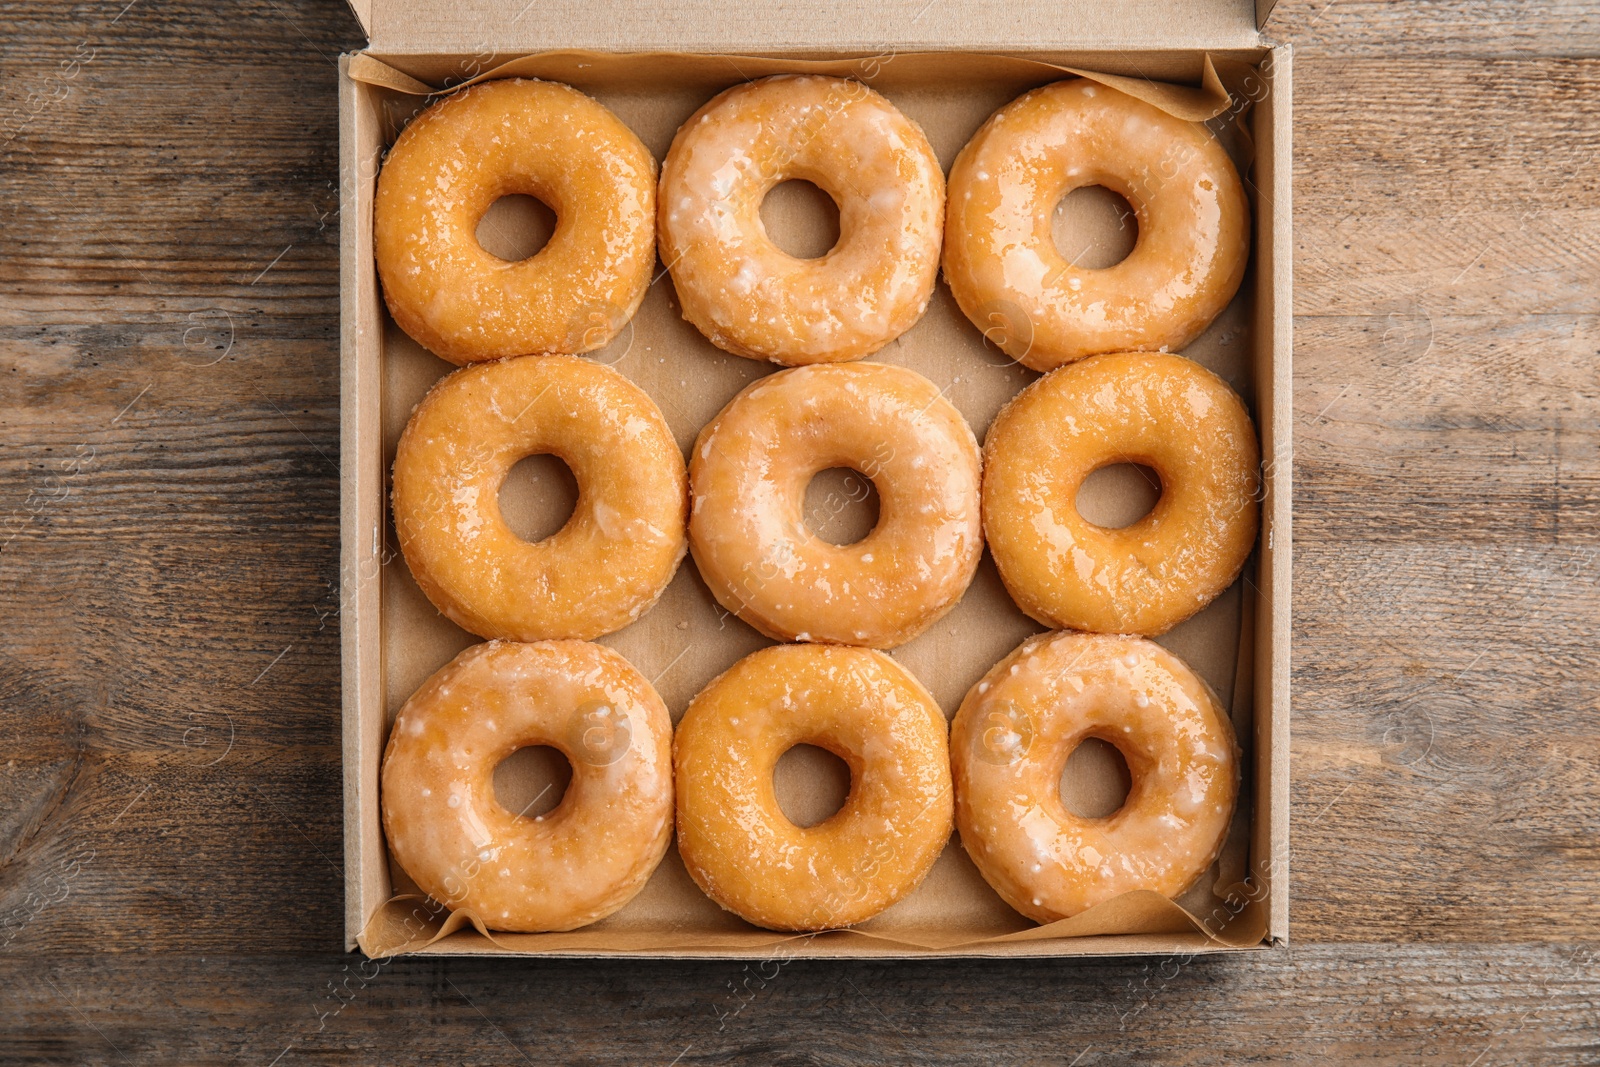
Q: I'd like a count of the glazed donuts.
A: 9